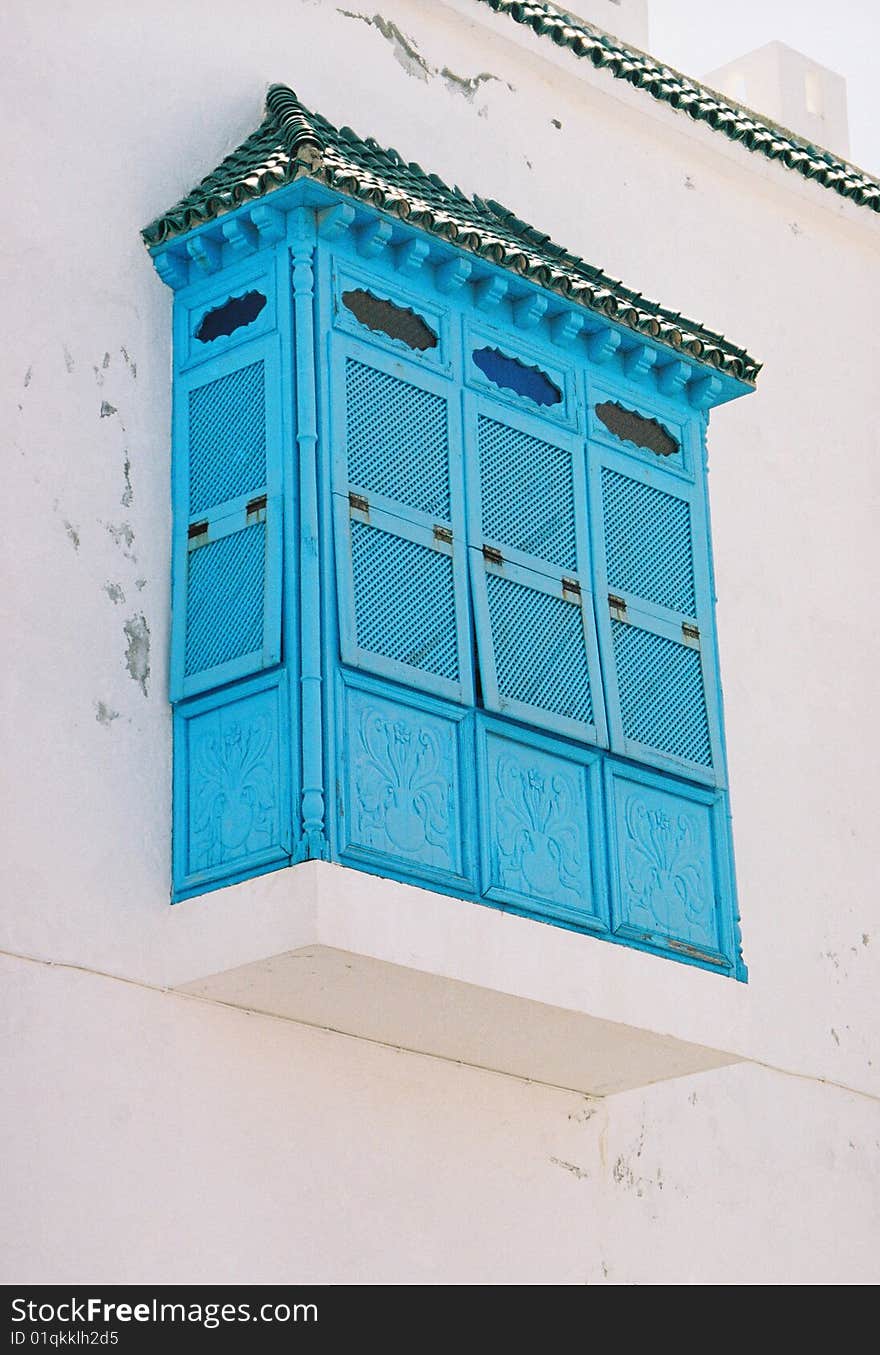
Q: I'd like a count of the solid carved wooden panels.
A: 4